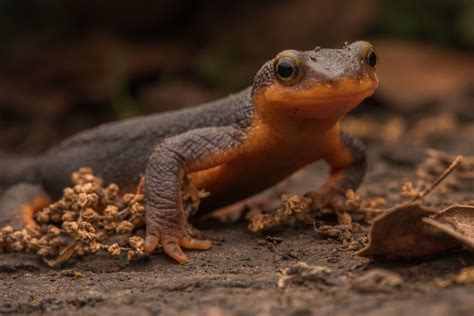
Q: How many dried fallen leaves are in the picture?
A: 2